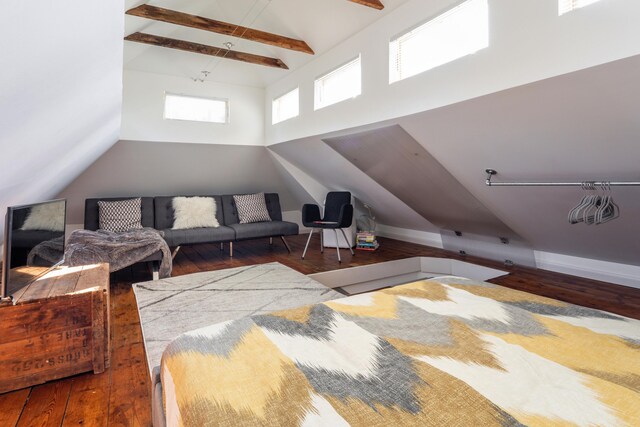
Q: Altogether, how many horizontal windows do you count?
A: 5